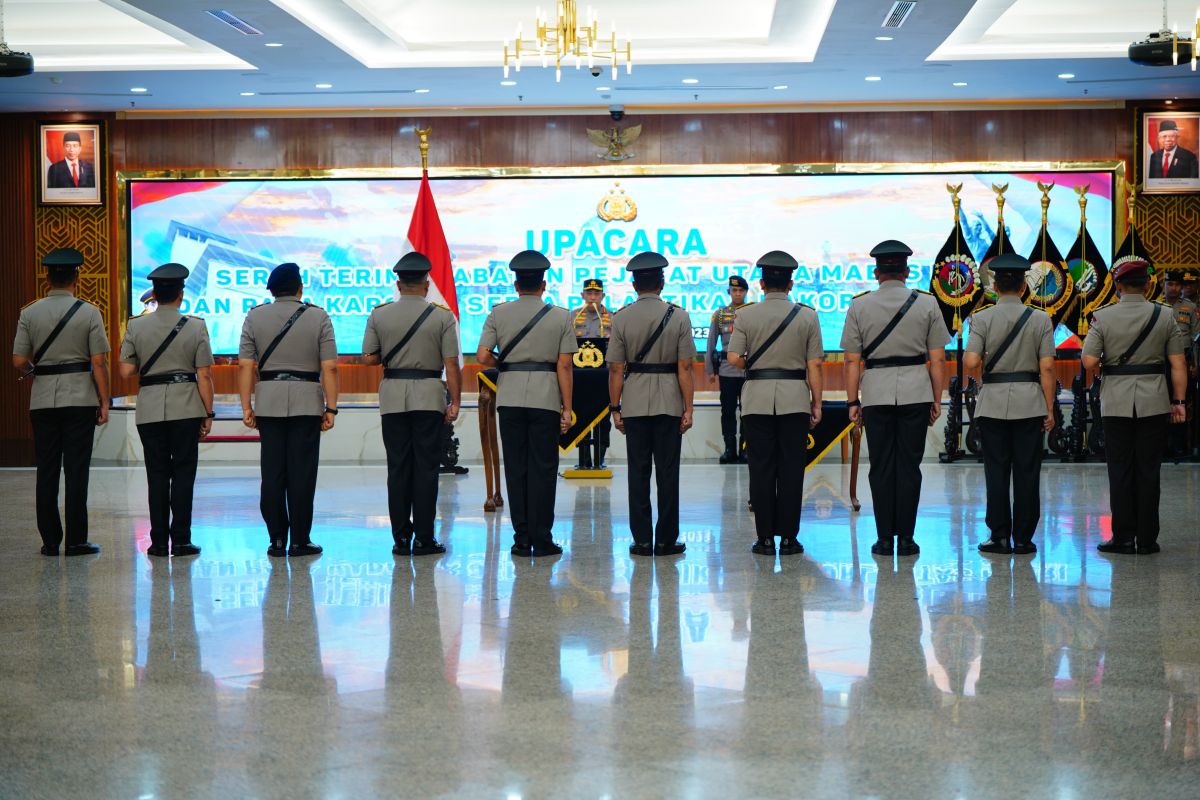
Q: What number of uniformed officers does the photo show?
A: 14